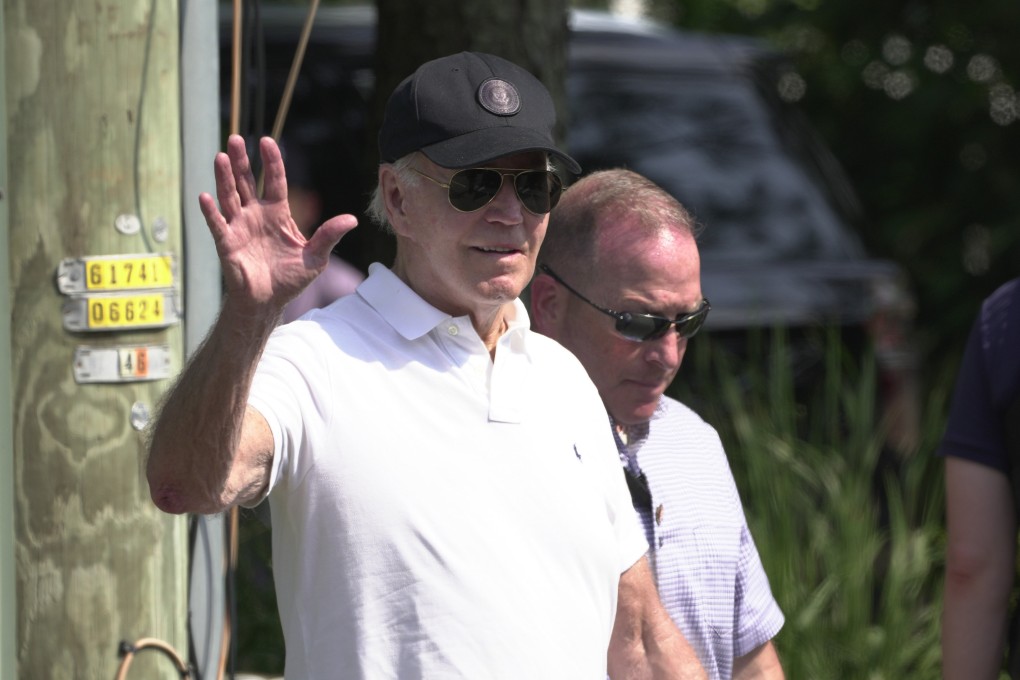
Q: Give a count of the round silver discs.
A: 3